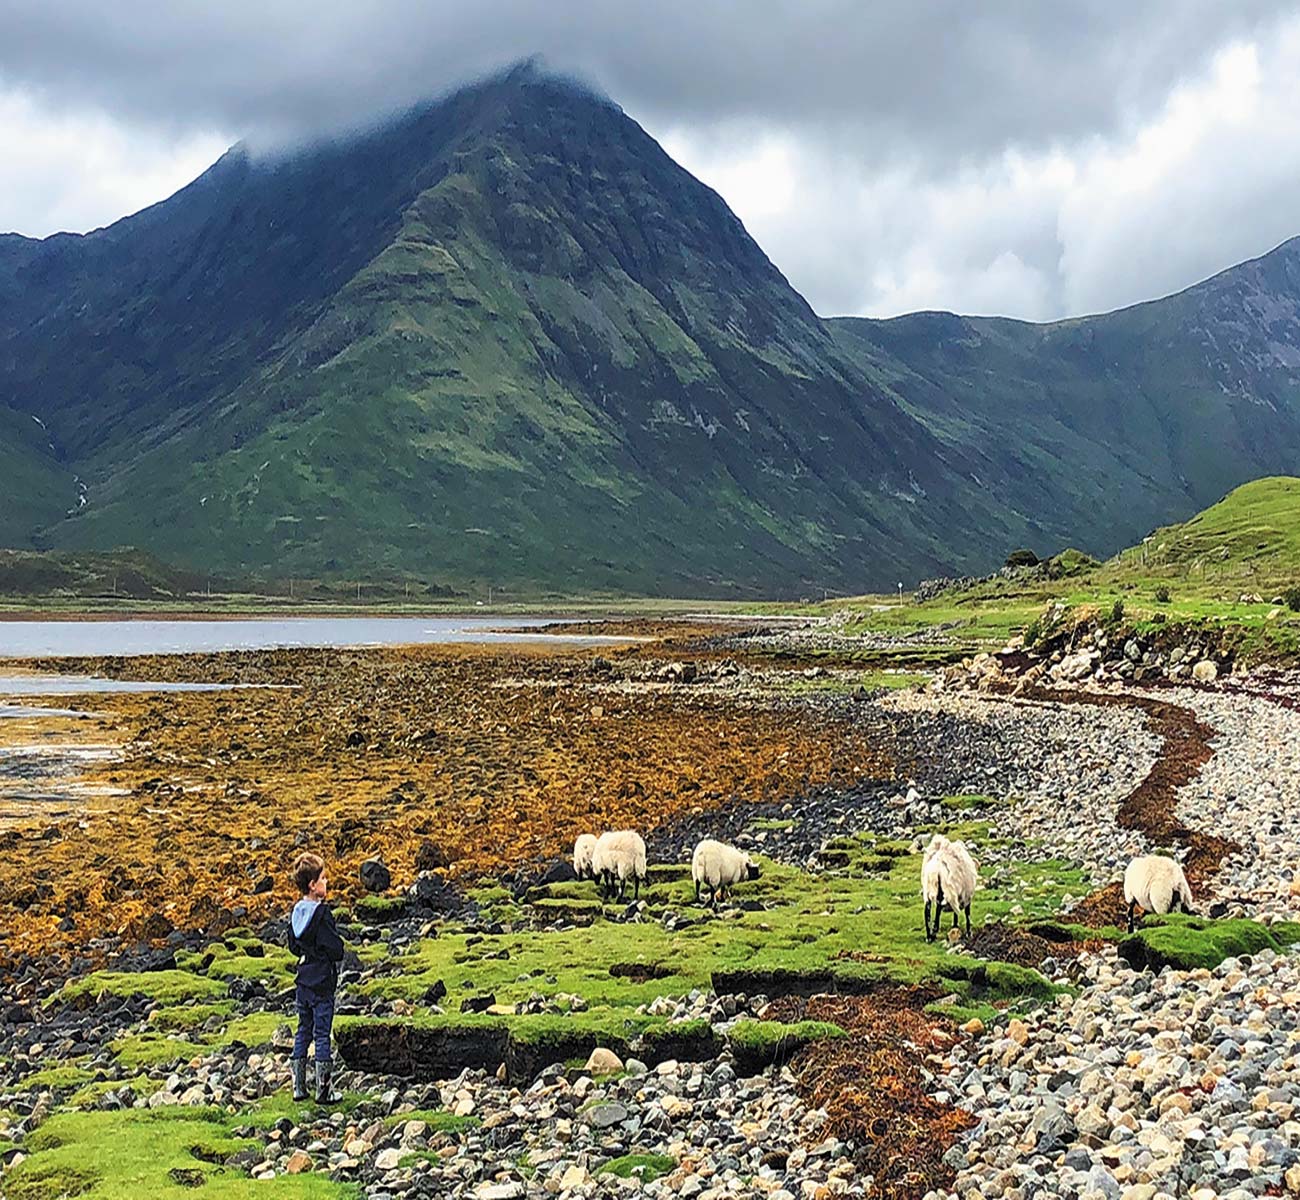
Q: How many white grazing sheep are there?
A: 5